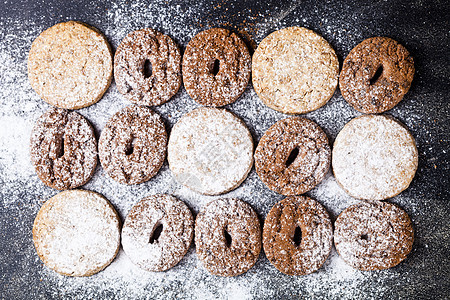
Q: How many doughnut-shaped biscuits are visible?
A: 10